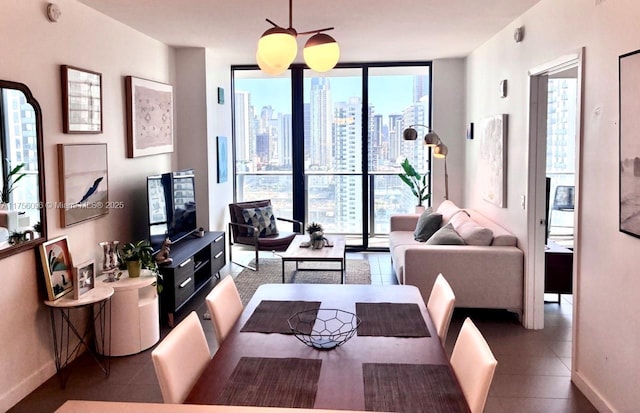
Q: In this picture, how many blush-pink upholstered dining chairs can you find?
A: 4